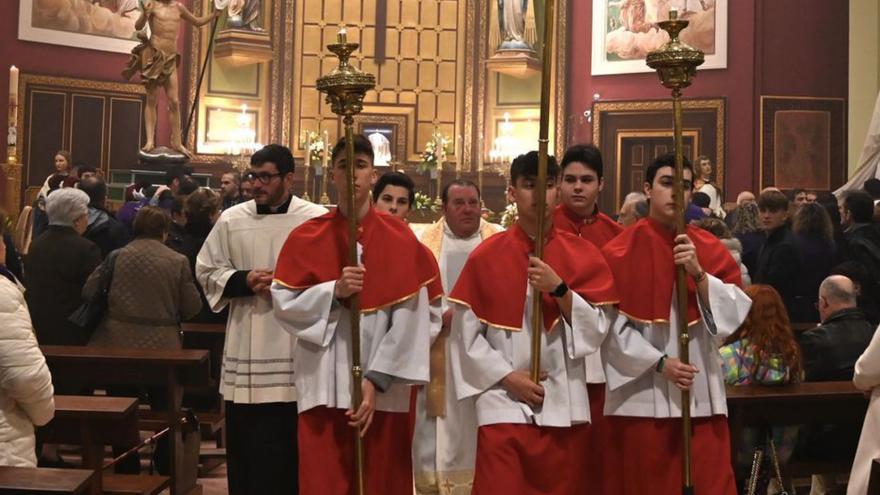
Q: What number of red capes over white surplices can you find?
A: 5